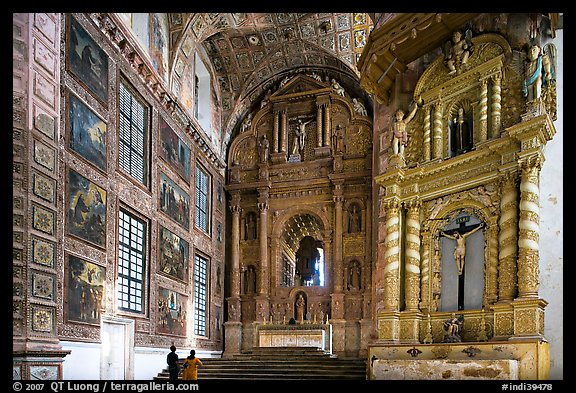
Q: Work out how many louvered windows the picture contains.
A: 2